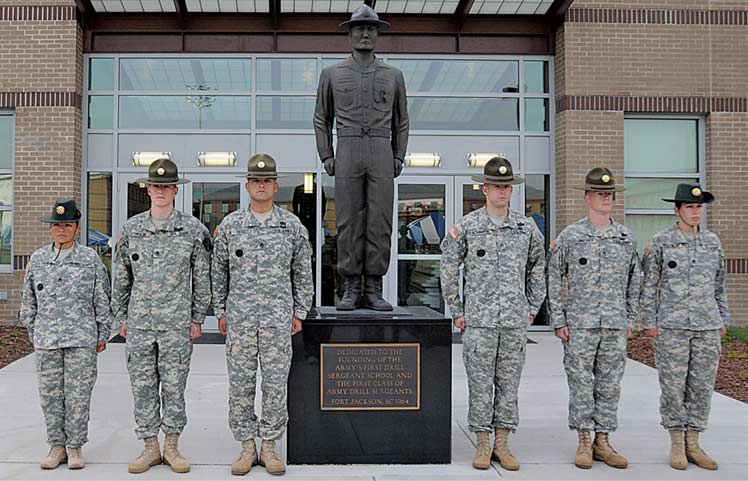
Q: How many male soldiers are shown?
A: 4